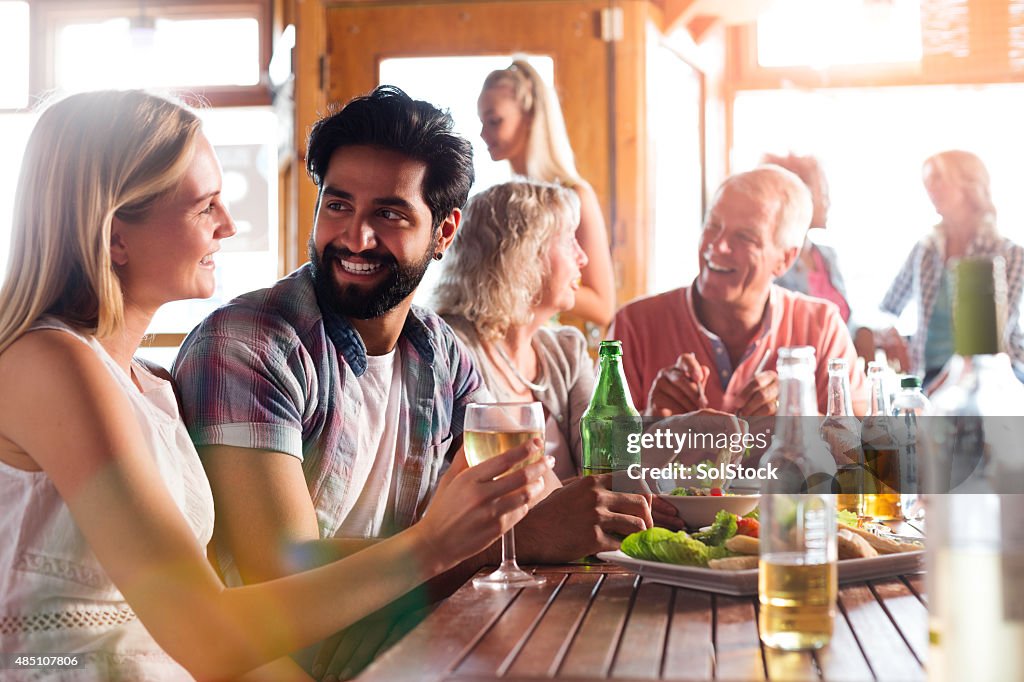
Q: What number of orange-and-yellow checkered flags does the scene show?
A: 0